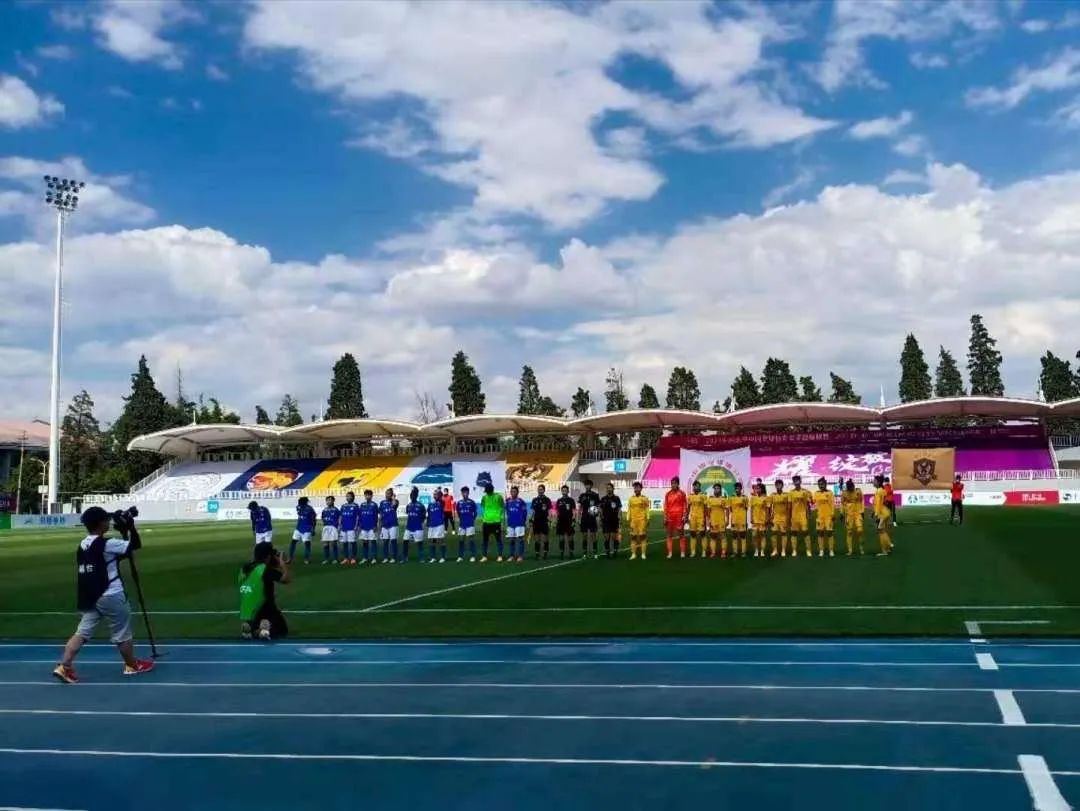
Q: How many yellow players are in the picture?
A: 10